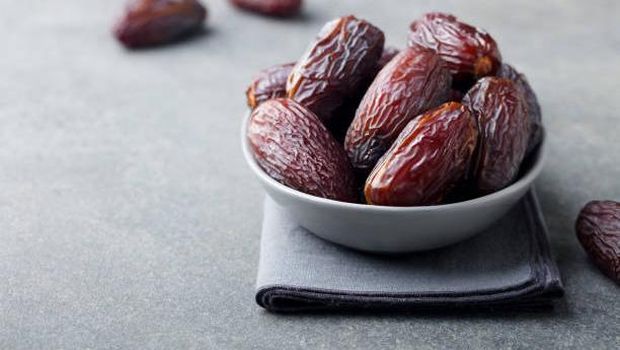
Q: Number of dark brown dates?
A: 12